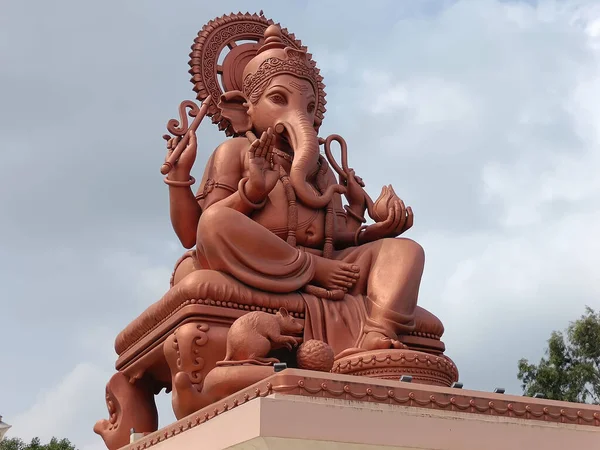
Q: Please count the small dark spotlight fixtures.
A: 5